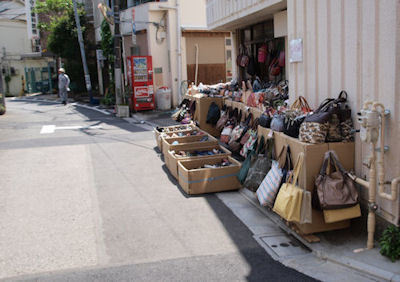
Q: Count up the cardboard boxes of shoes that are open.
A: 5